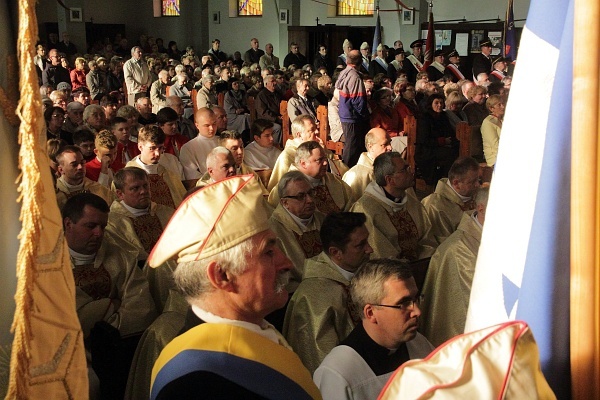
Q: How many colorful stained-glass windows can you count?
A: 3